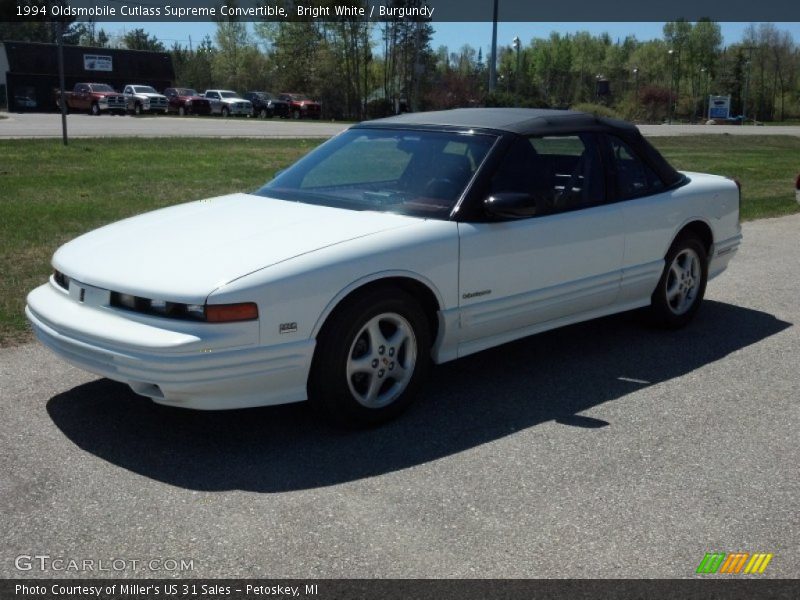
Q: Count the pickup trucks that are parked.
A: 6